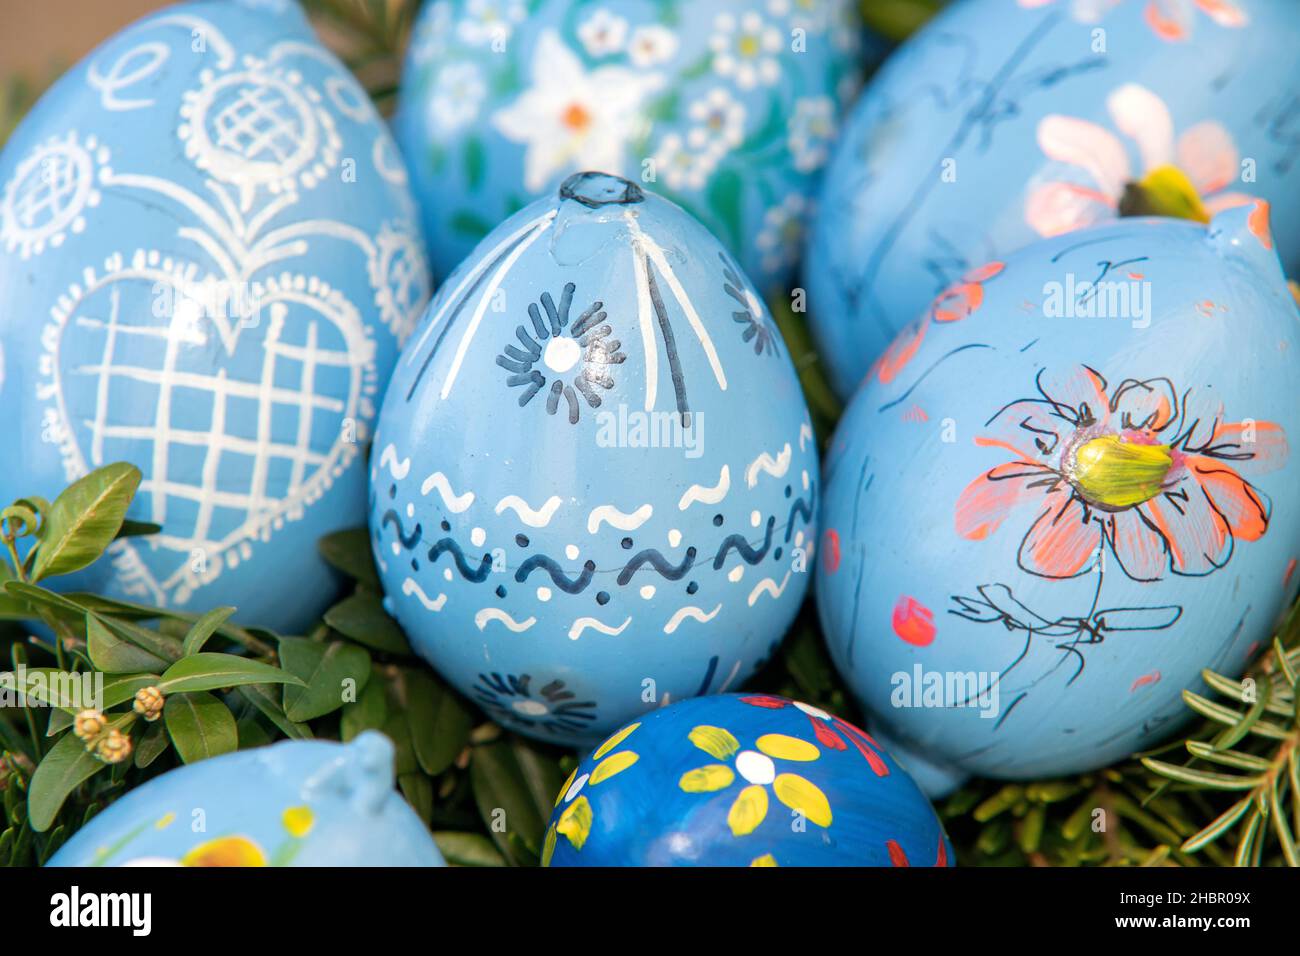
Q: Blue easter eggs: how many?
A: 7